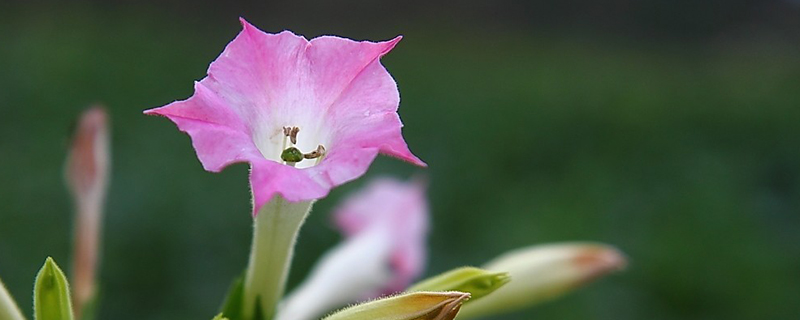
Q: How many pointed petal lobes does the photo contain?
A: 5